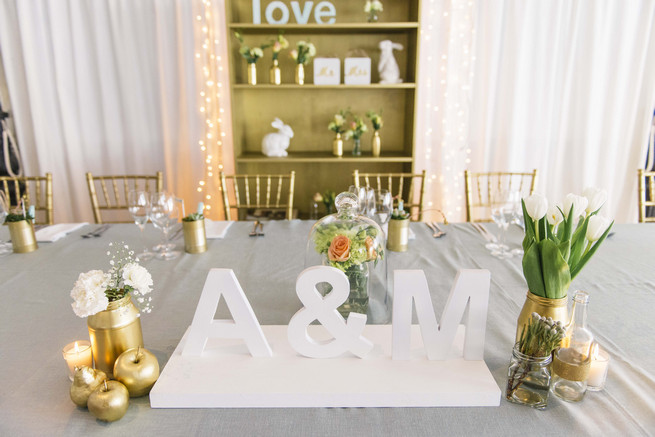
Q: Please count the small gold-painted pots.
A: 3